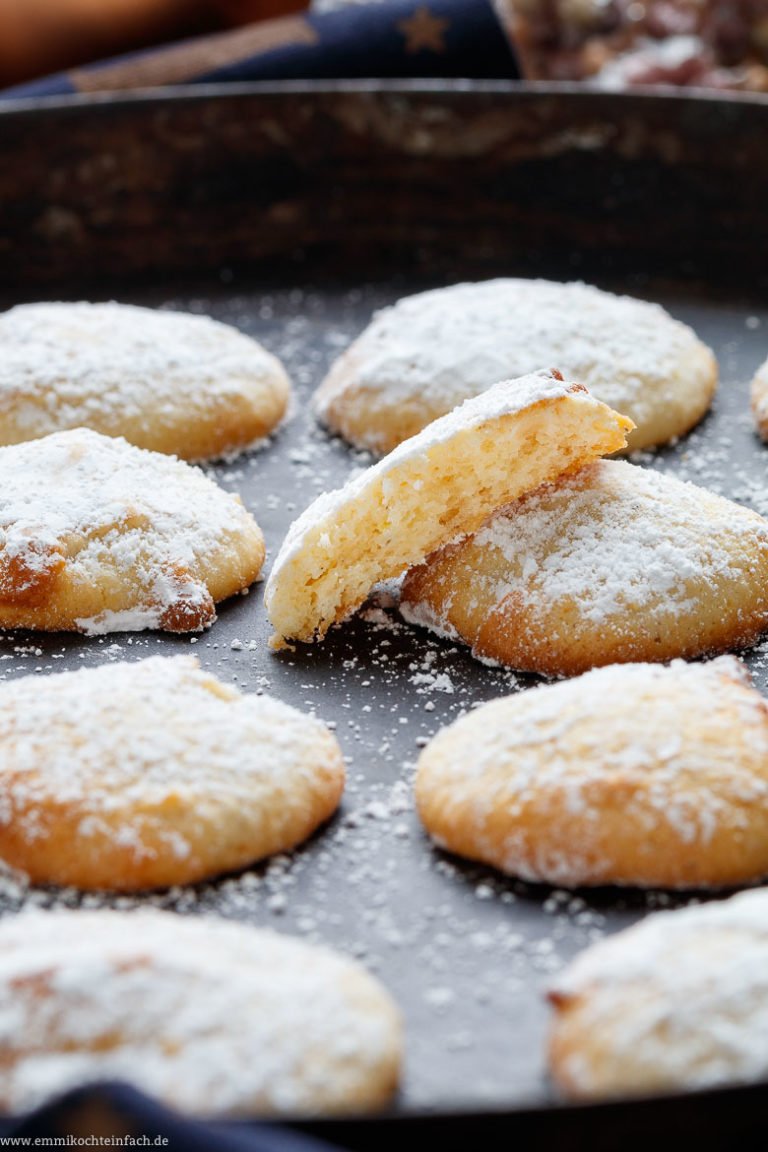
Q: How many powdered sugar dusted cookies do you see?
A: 10